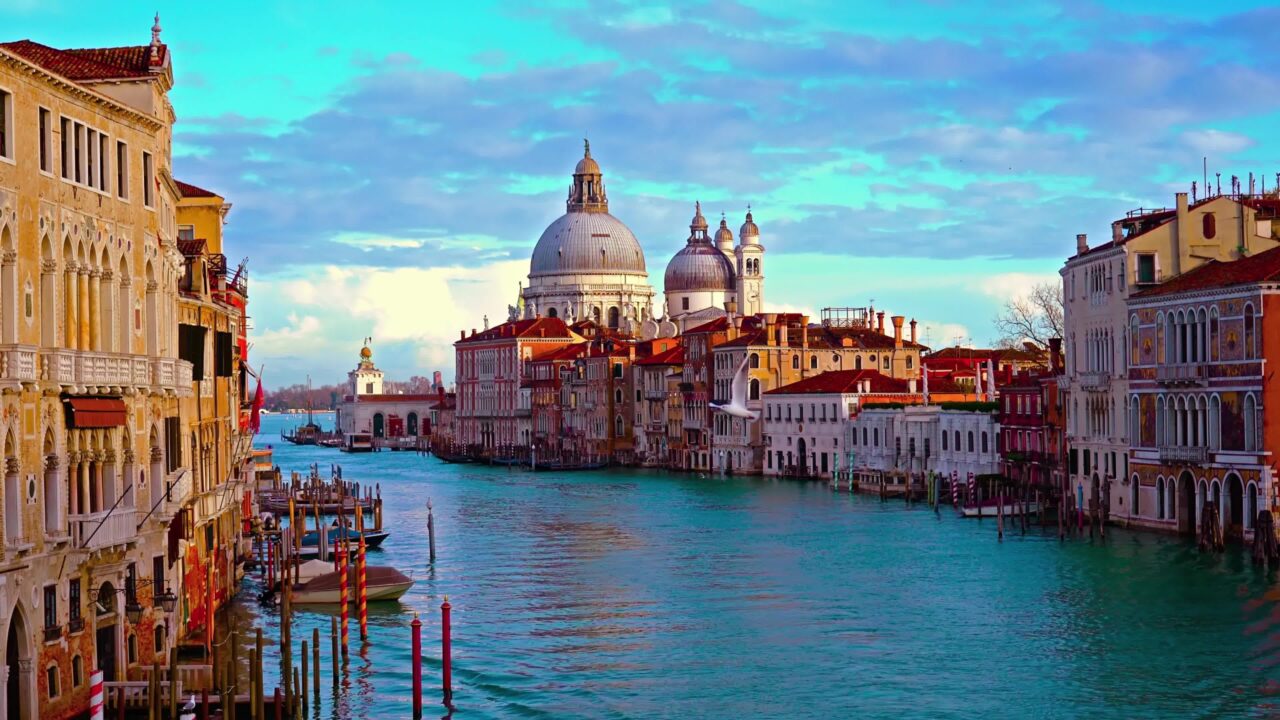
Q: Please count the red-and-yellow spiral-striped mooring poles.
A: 2